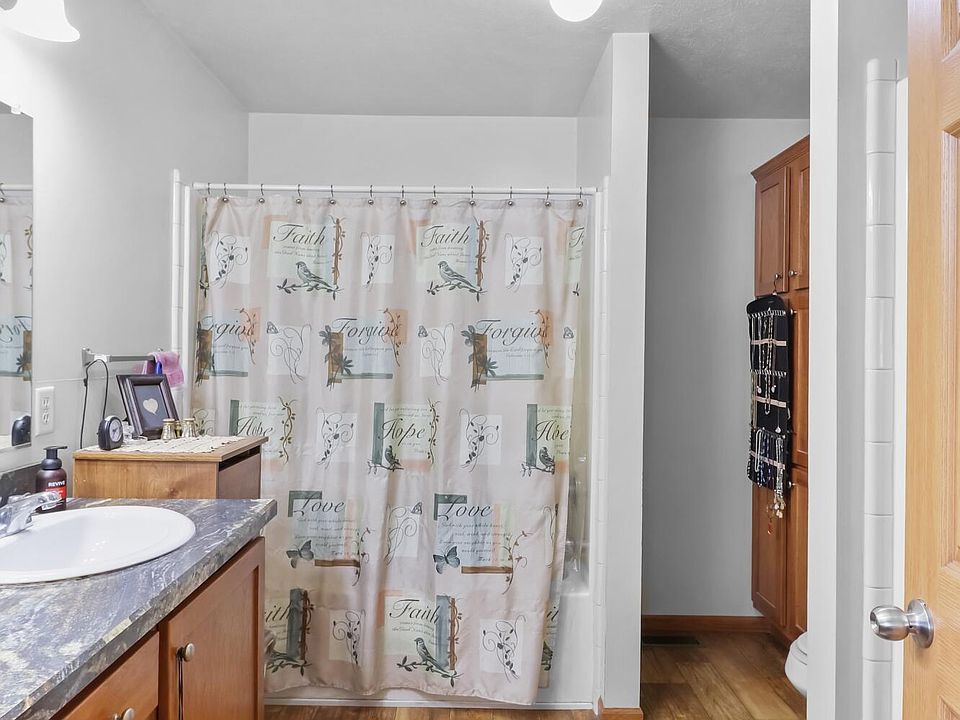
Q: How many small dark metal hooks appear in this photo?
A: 12